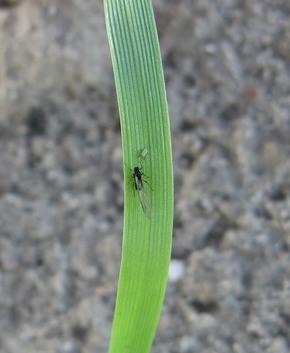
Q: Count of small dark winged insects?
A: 1